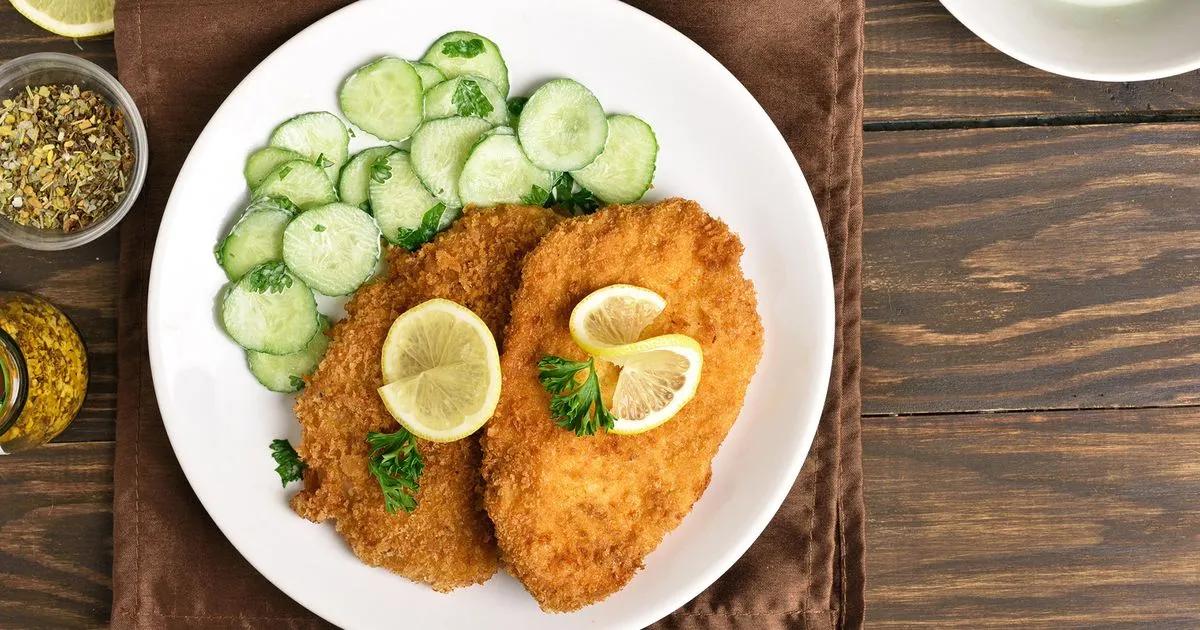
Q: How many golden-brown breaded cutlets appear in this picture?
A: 2